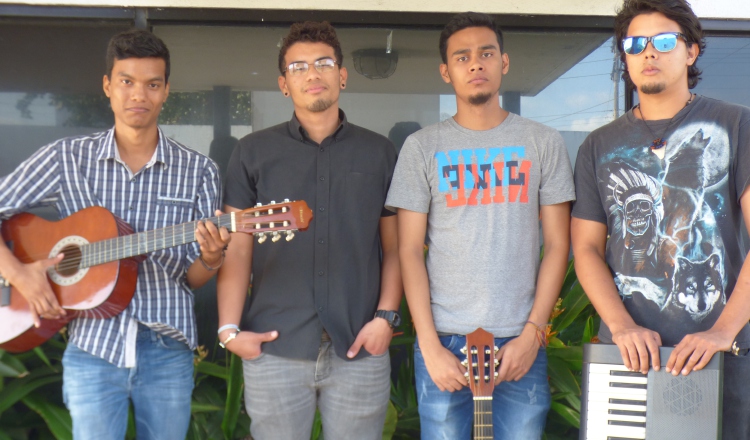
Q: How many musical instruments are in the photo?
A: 3